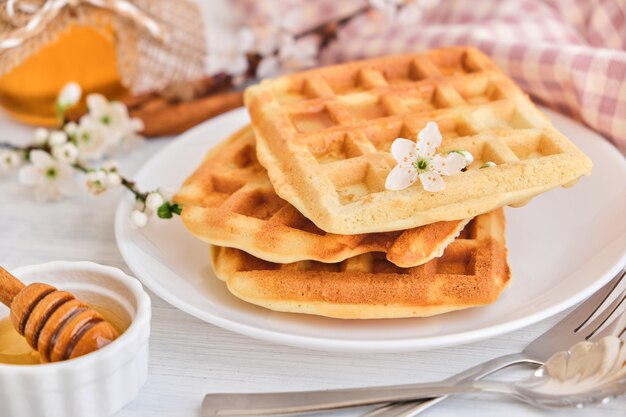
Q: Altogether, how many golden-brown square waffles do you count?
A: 3